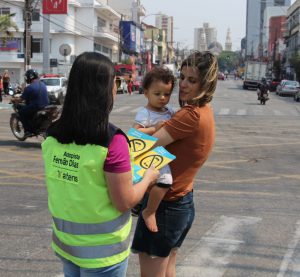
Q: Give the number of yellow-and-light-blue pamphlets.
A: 2